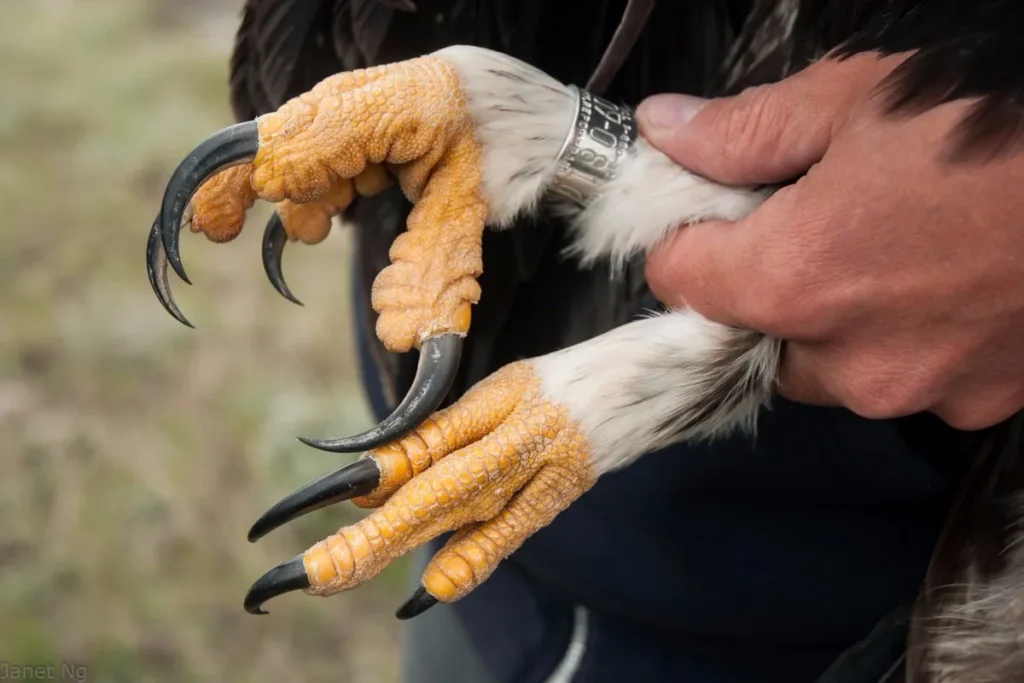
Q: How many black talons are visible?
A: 7